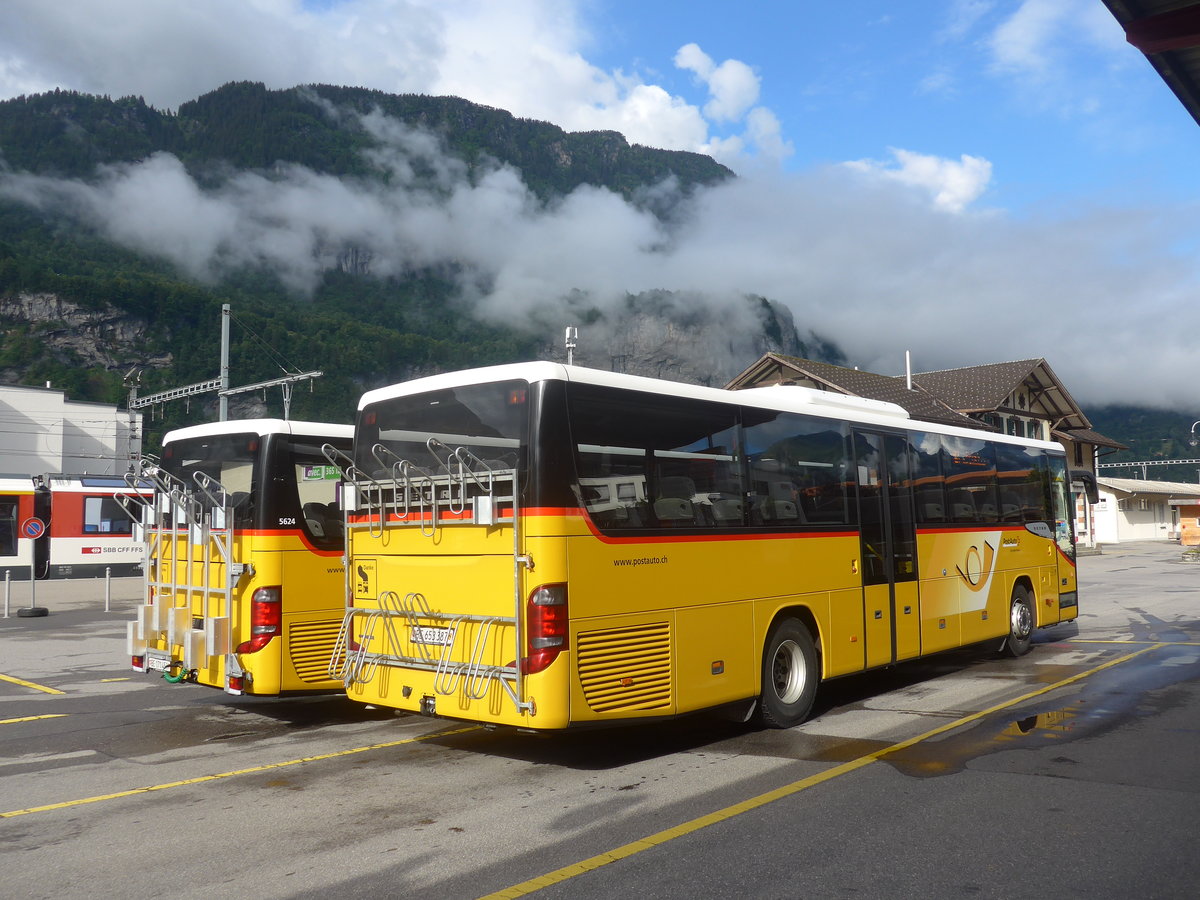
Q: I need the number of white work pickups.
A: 0